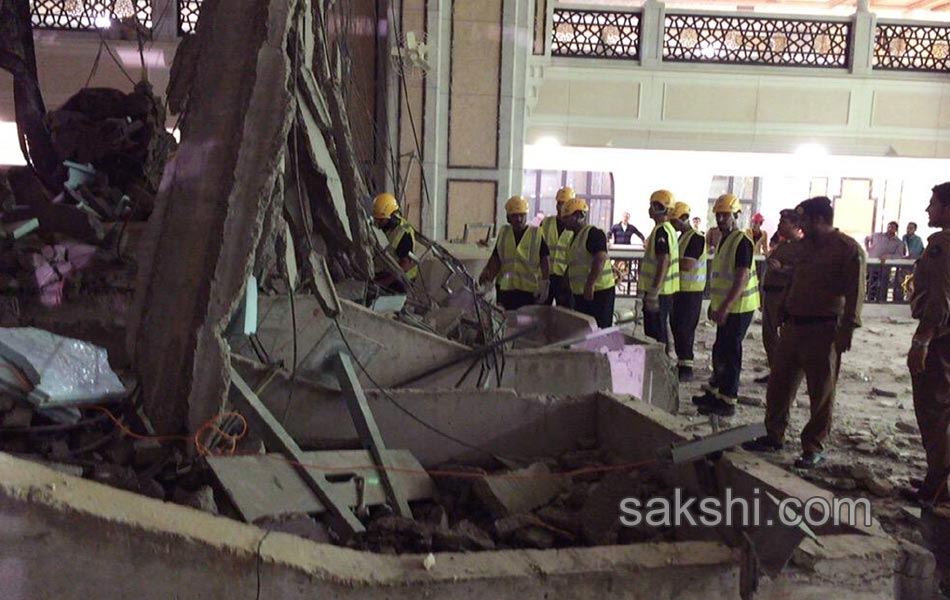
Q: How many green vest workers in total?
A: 7